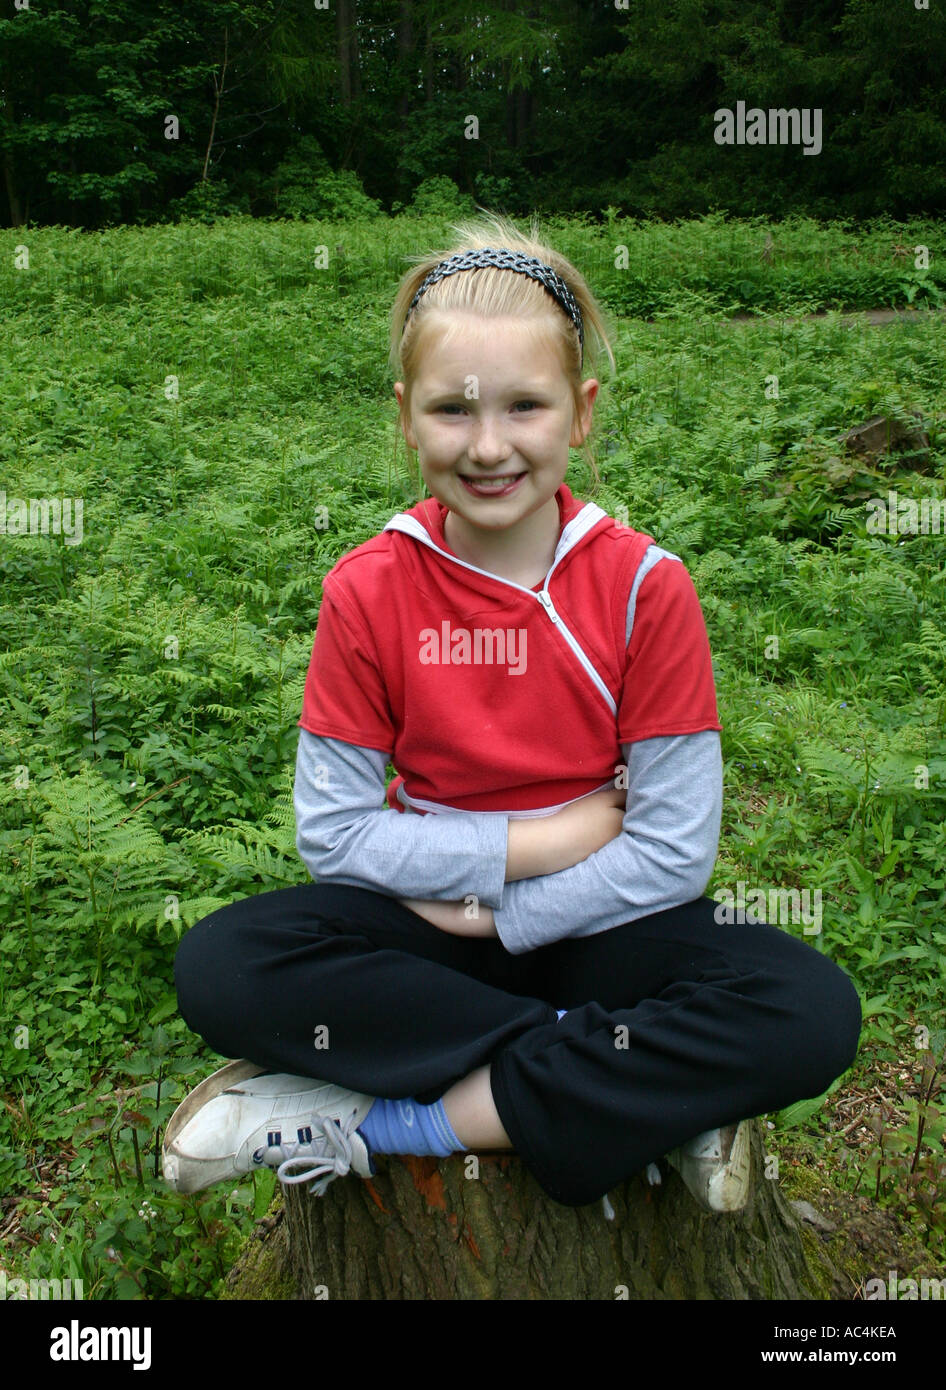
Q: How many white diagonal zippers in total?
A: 1